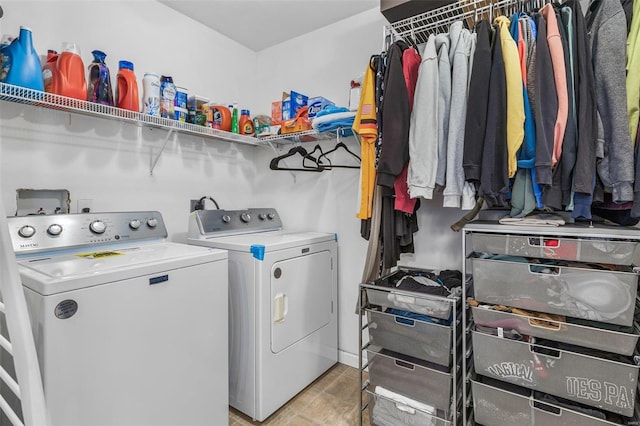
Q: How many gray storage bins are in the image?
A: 9